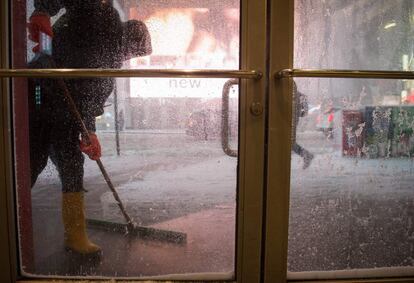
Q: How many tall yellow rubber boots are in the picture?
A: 1